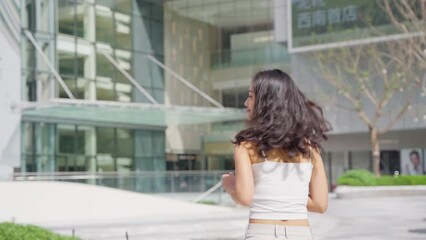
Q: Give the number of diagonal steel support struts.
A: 3